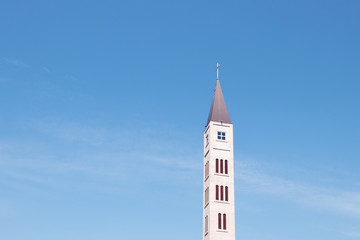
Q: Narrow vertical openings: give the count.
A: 8